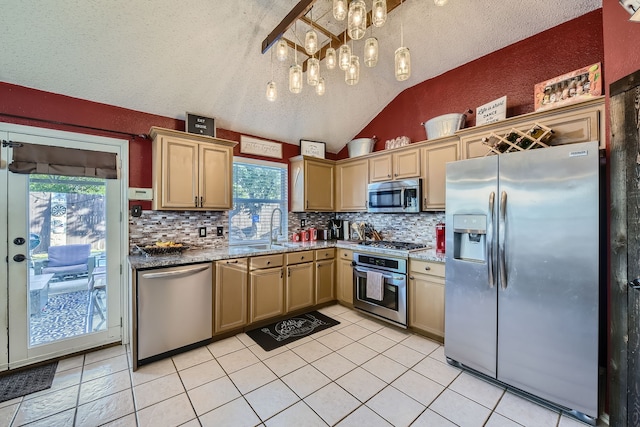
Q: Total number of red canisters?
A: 3